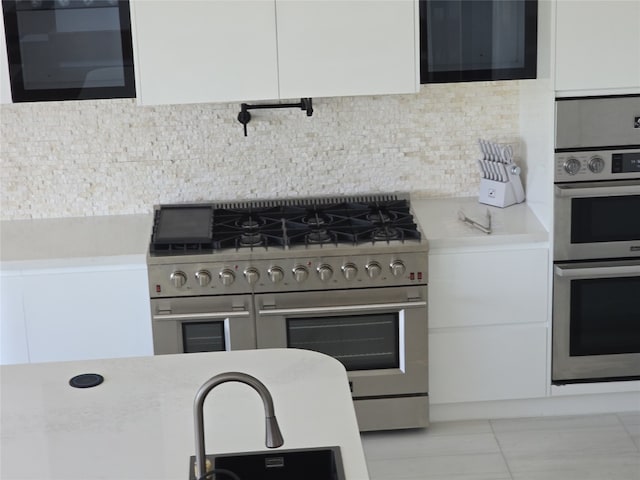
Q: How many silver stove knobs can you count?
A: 10